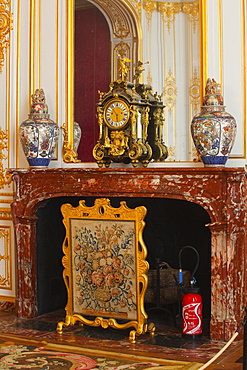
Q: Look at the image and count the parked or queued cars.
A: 0